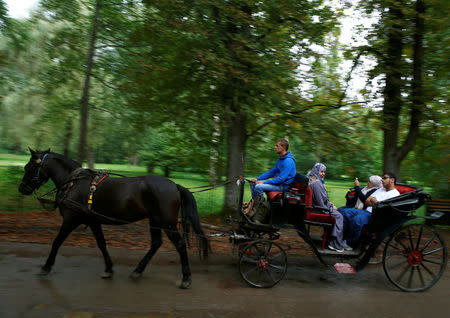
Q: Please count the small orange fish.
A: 0